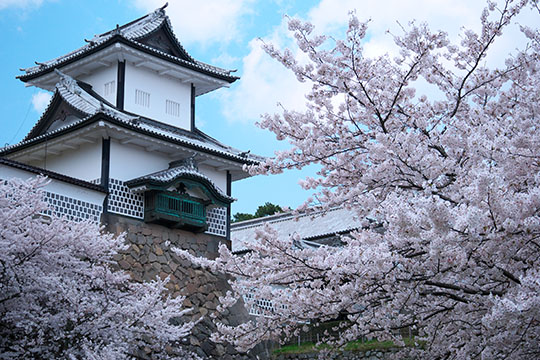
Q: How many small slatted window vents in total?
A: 3